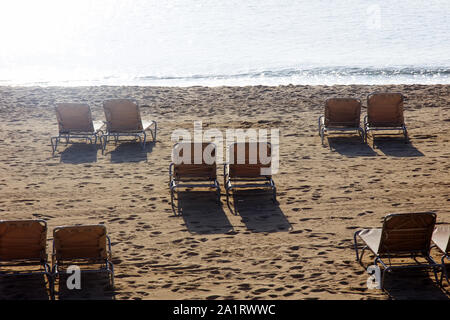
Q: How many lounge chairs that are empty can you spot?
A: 10